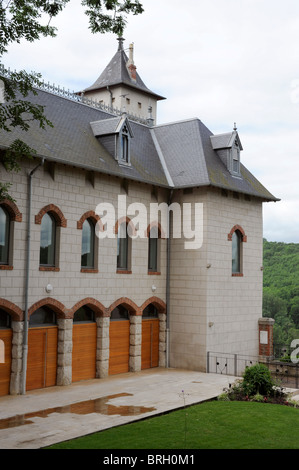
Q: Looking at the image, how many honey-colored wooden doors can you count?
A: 5